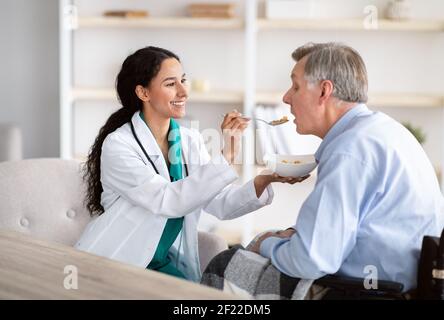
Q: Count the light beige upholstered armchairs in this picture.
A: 1